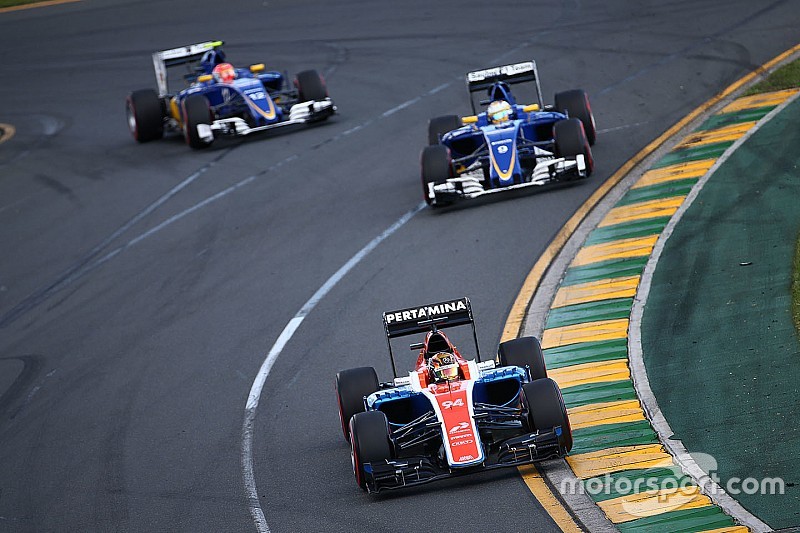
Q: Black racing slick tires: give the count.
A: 11